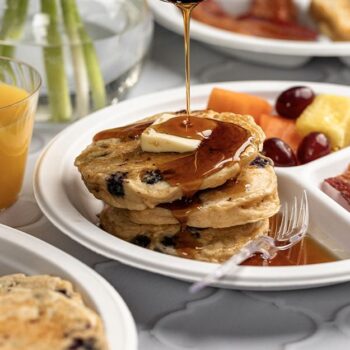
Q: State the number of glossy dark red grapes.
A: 3